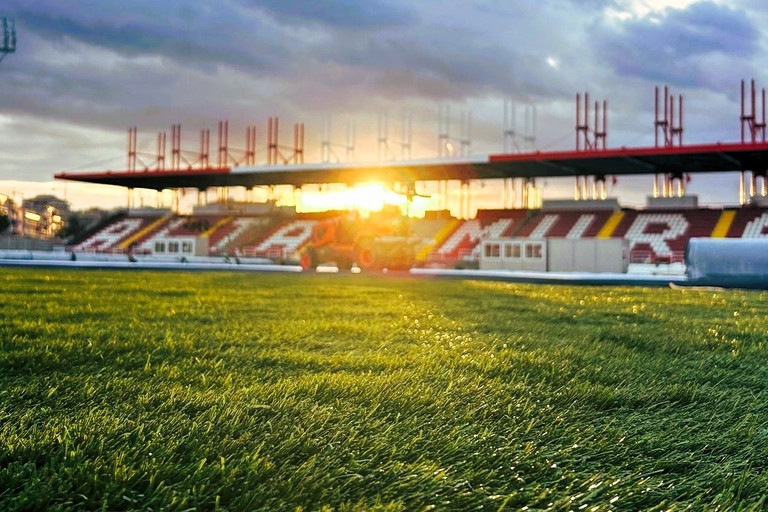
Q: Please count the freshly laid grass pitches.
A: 1